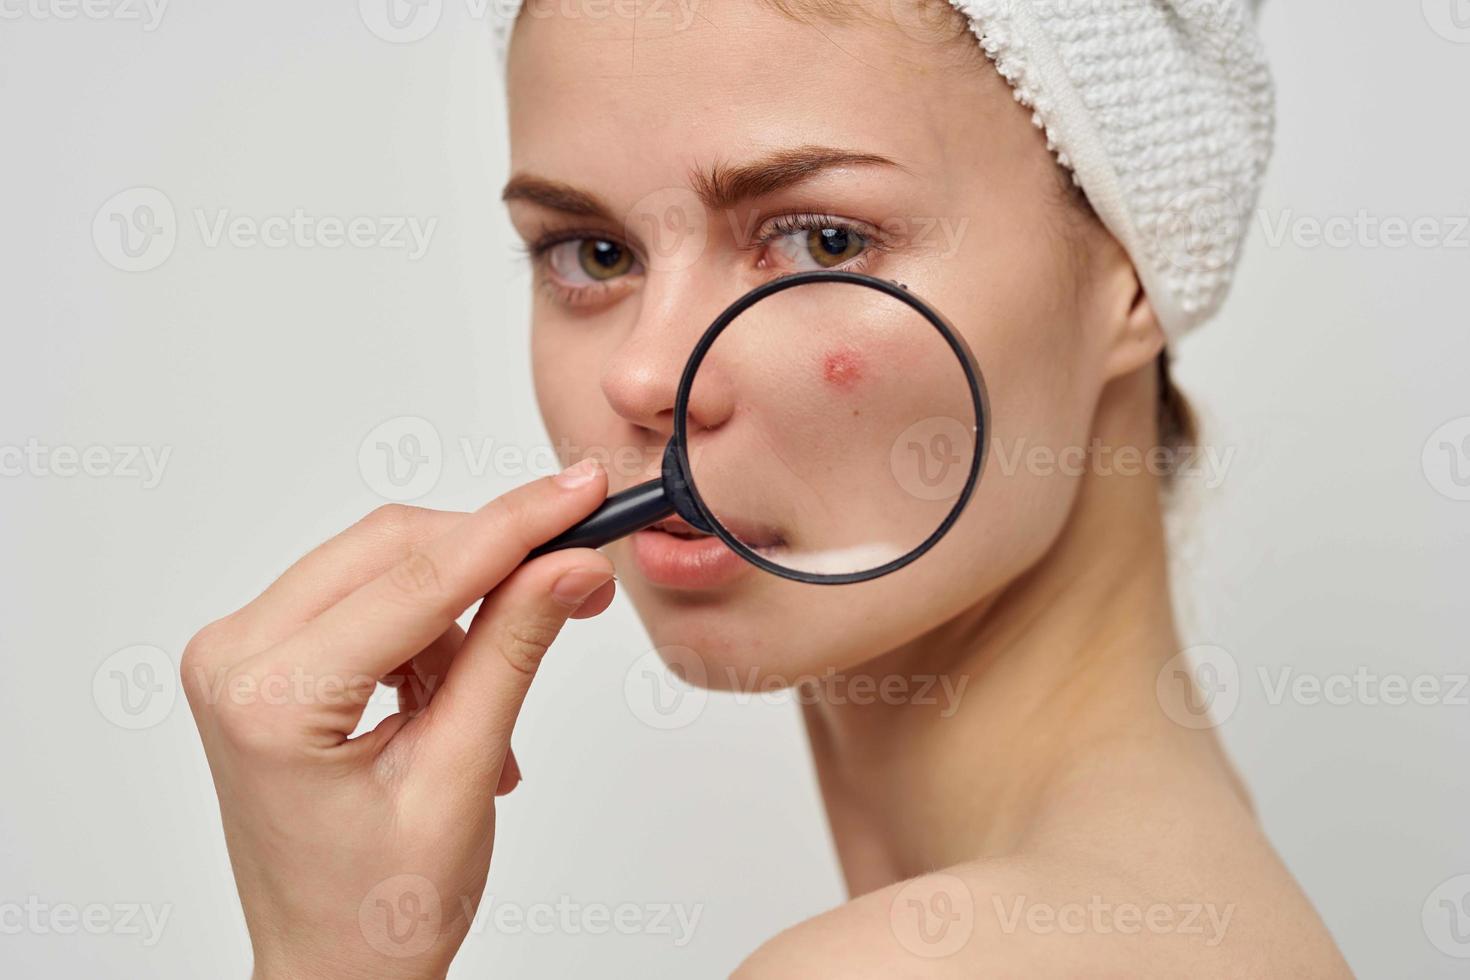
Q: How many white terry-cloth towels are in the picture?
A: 1